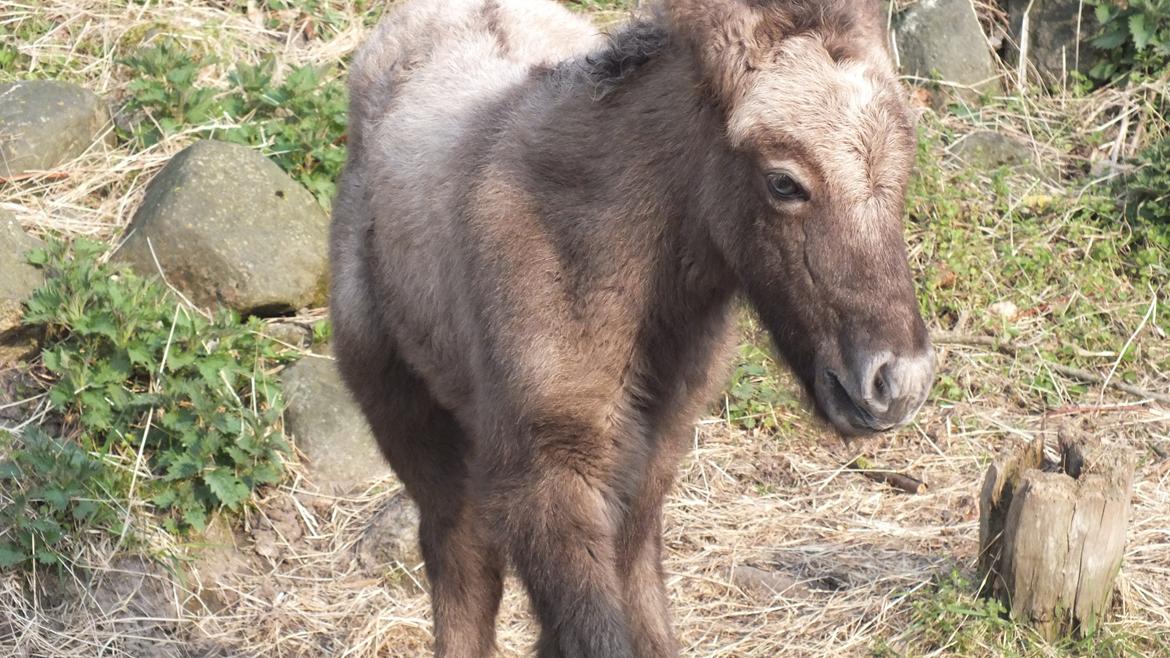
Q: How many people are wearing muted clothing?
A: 0